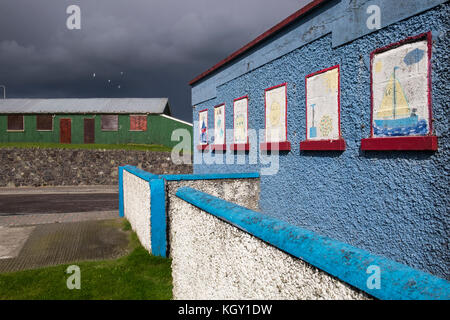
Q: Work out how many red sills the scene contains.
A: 6